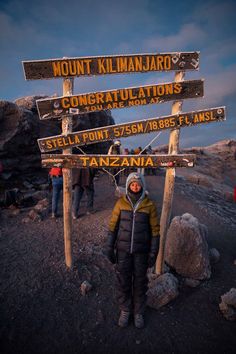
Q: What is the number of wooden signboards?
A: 4